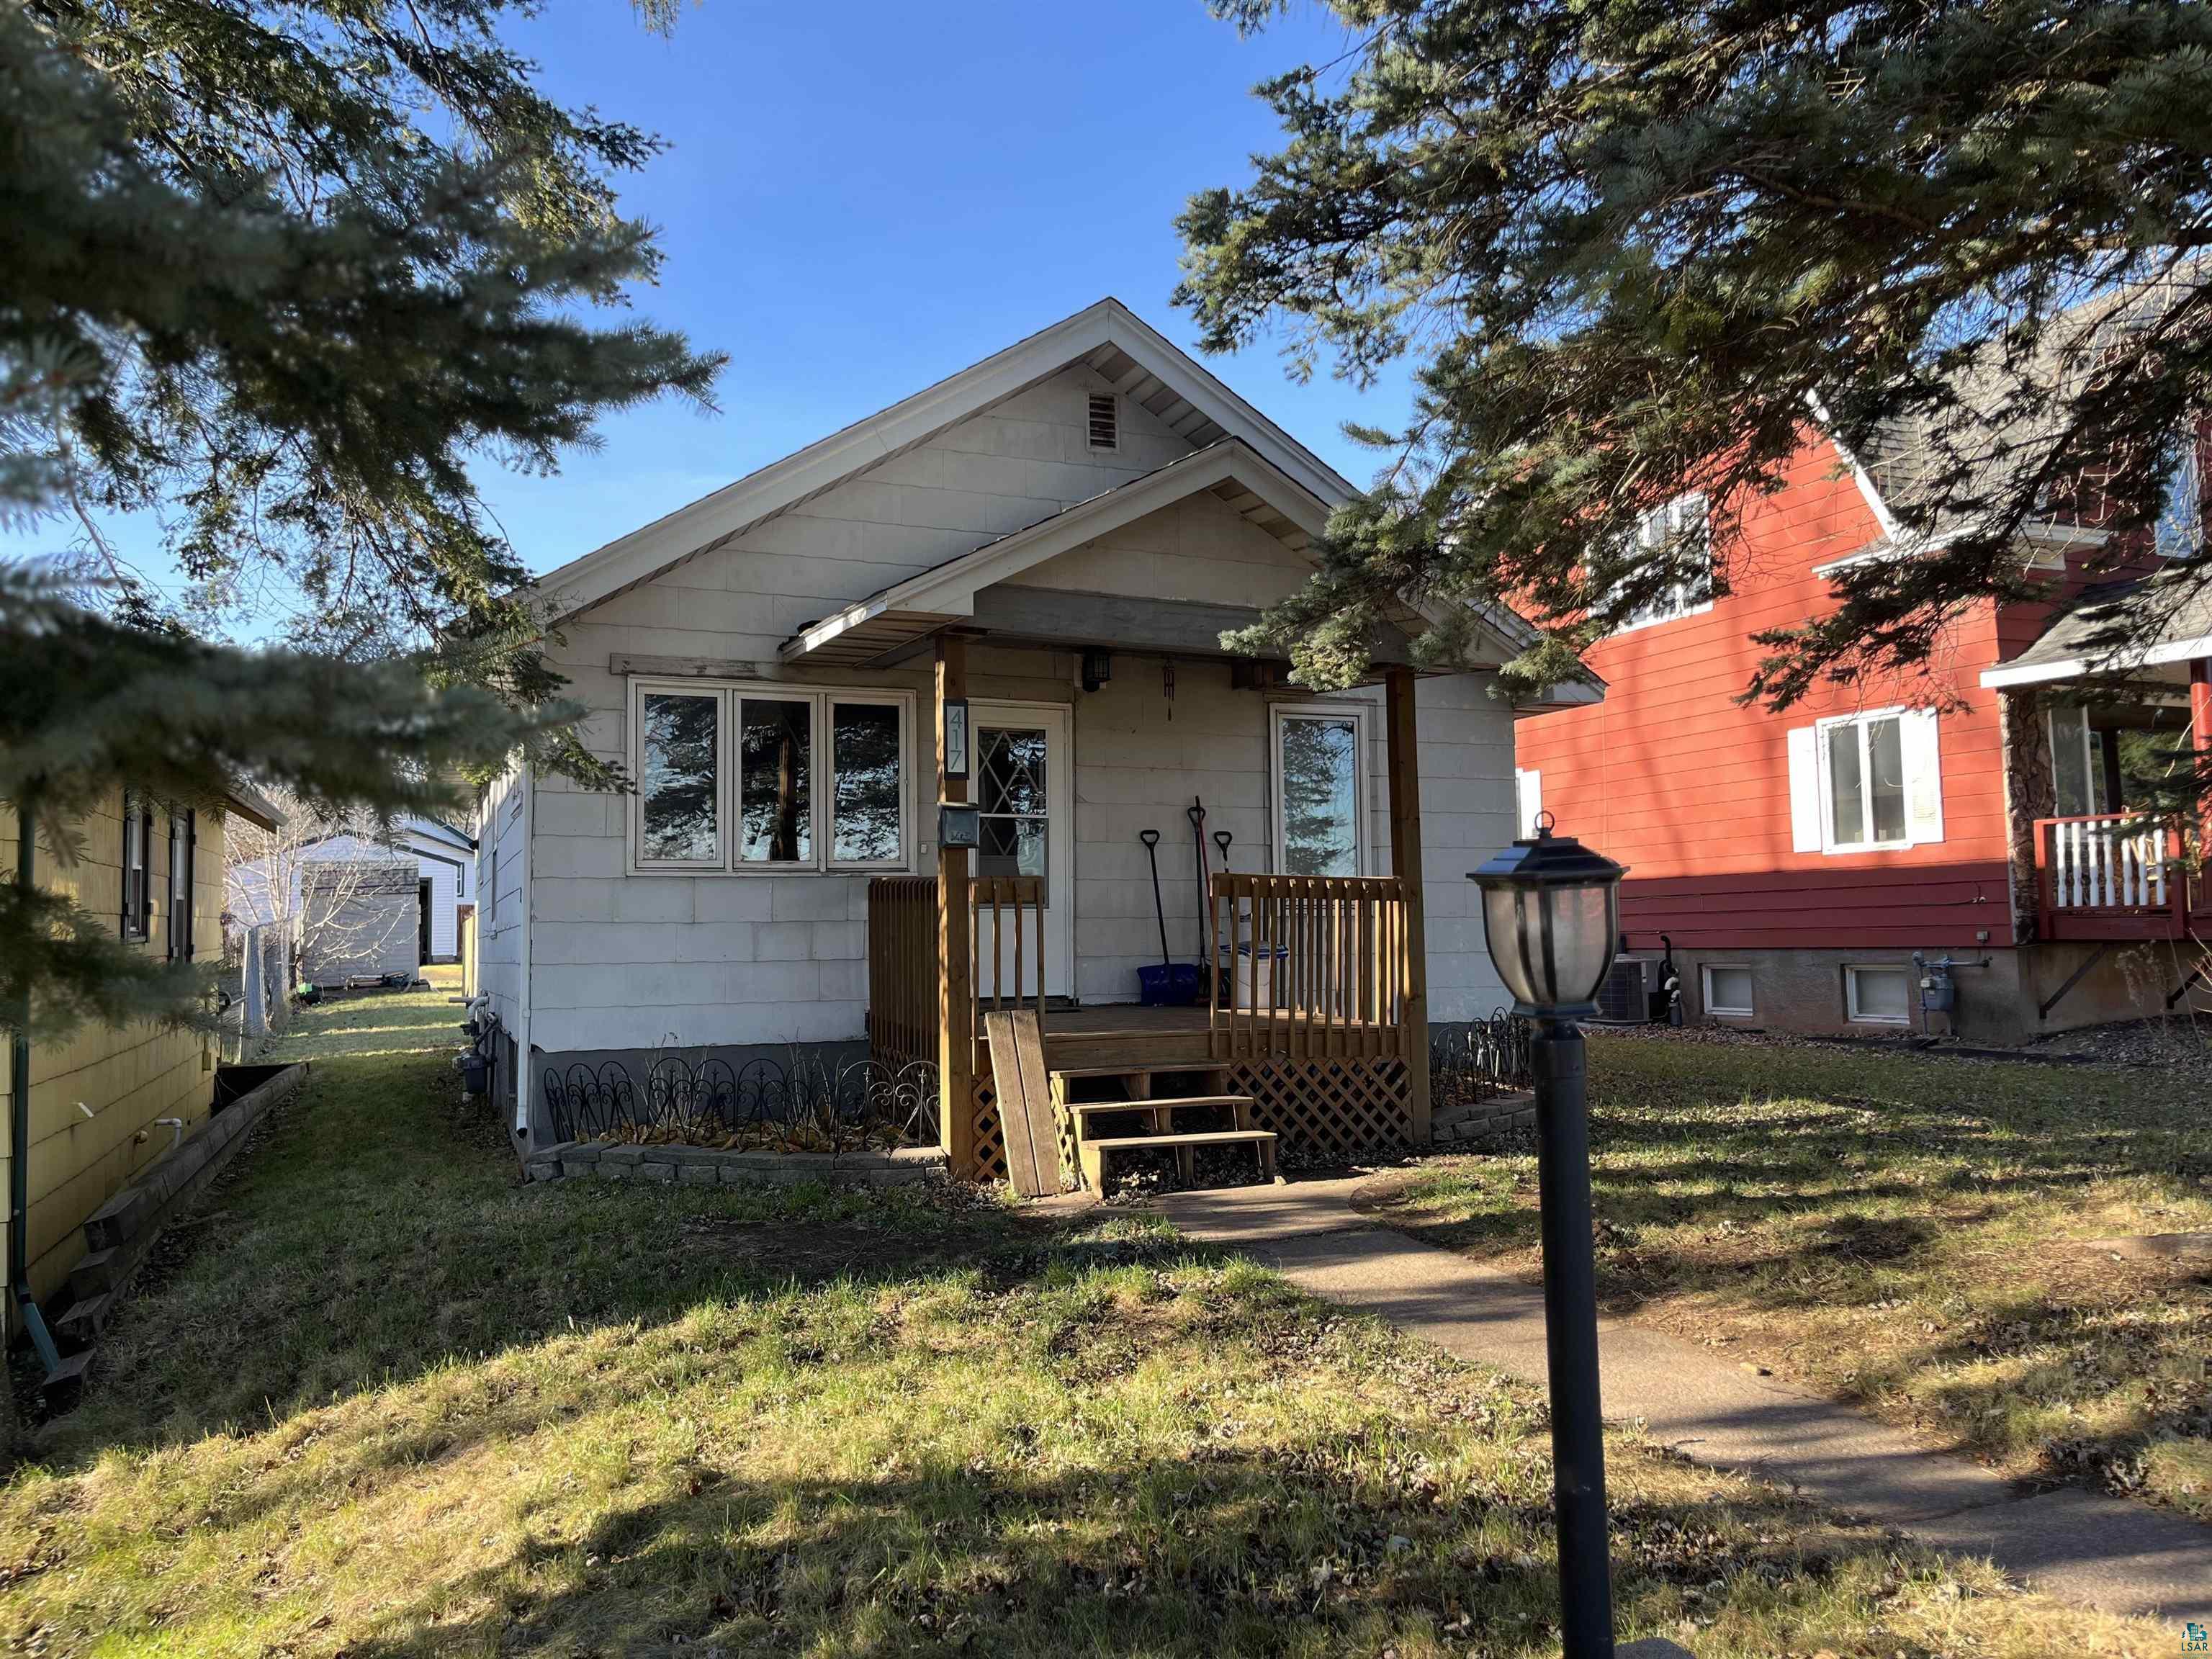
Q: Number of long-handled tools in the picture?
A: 4